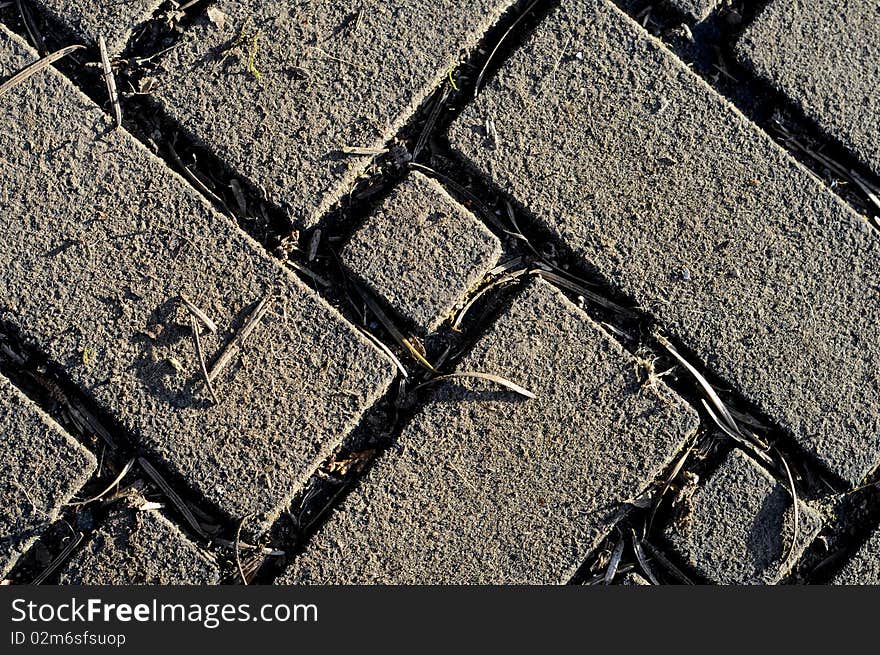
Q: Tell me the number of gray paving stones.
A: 12